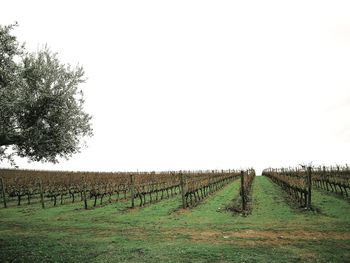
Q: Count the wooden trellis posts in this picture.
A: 7